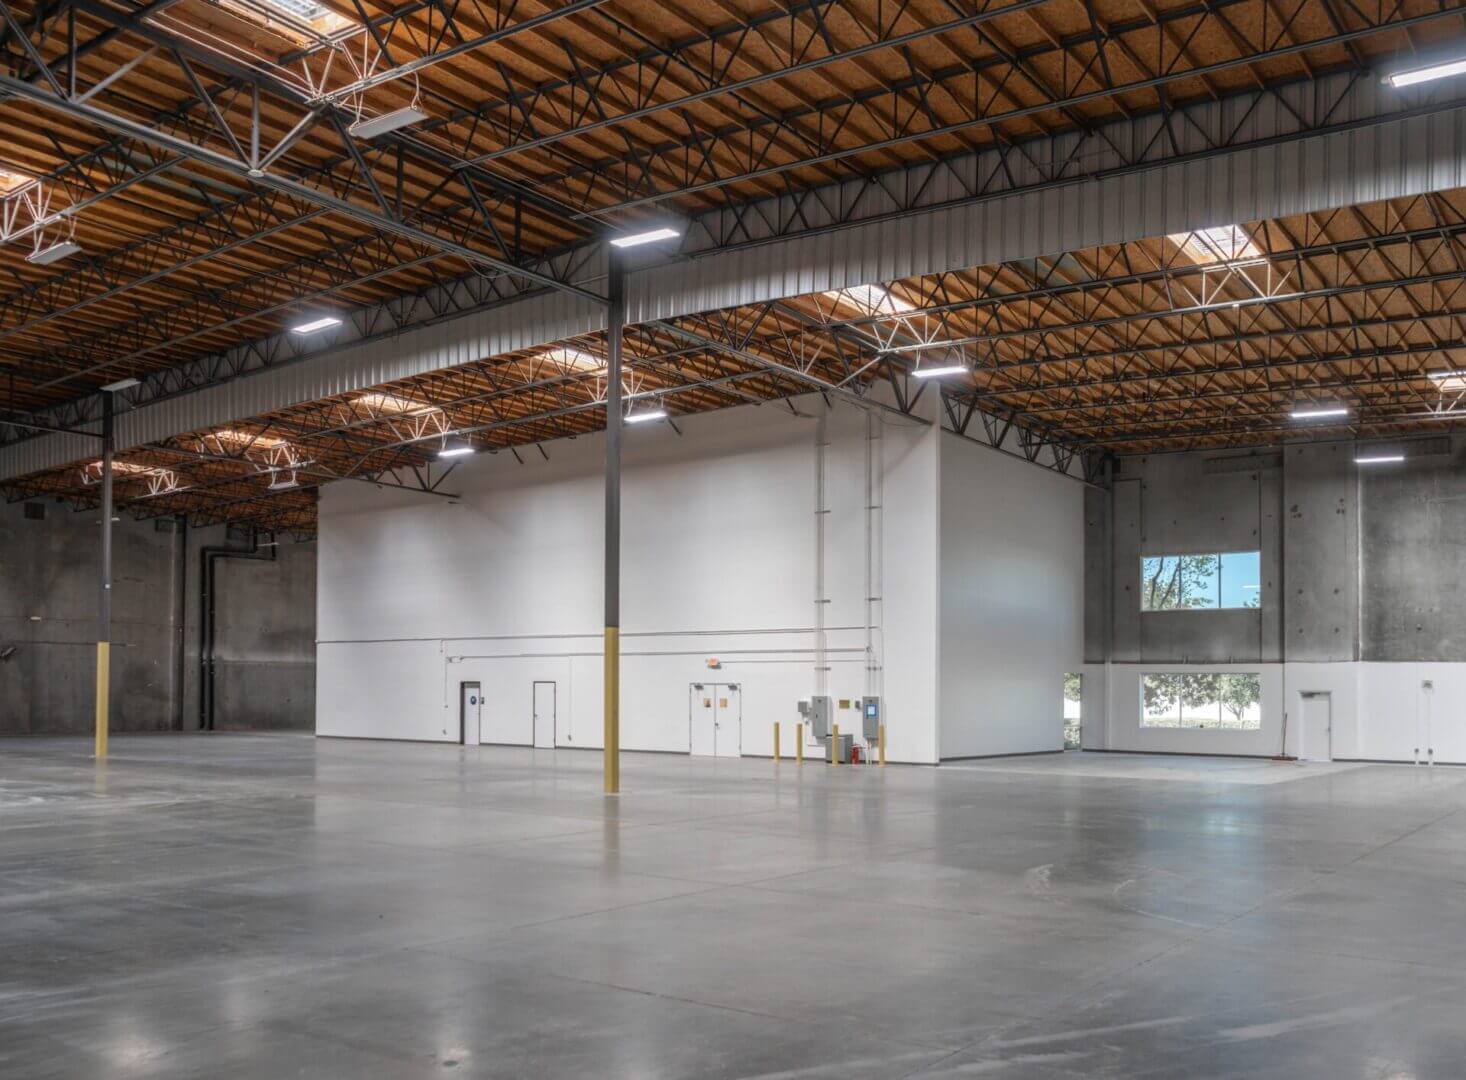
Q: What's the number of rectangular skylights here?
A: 9